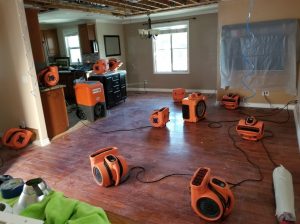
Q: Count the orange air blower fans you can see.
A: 11